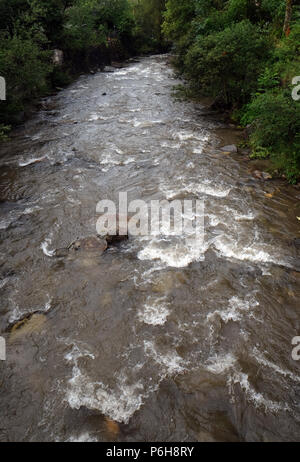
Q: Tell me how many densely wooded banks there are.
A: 2